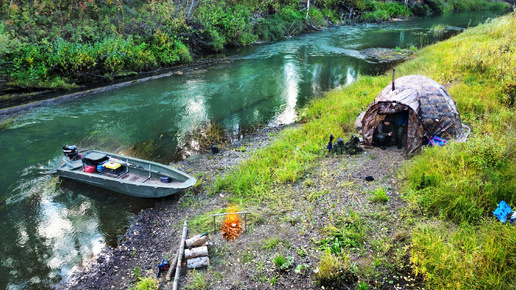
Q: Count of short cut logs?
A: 3